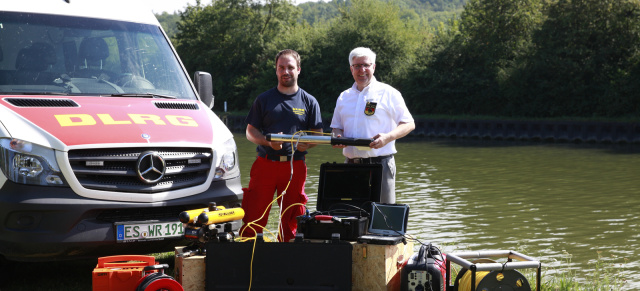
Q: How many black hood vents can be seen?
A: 2